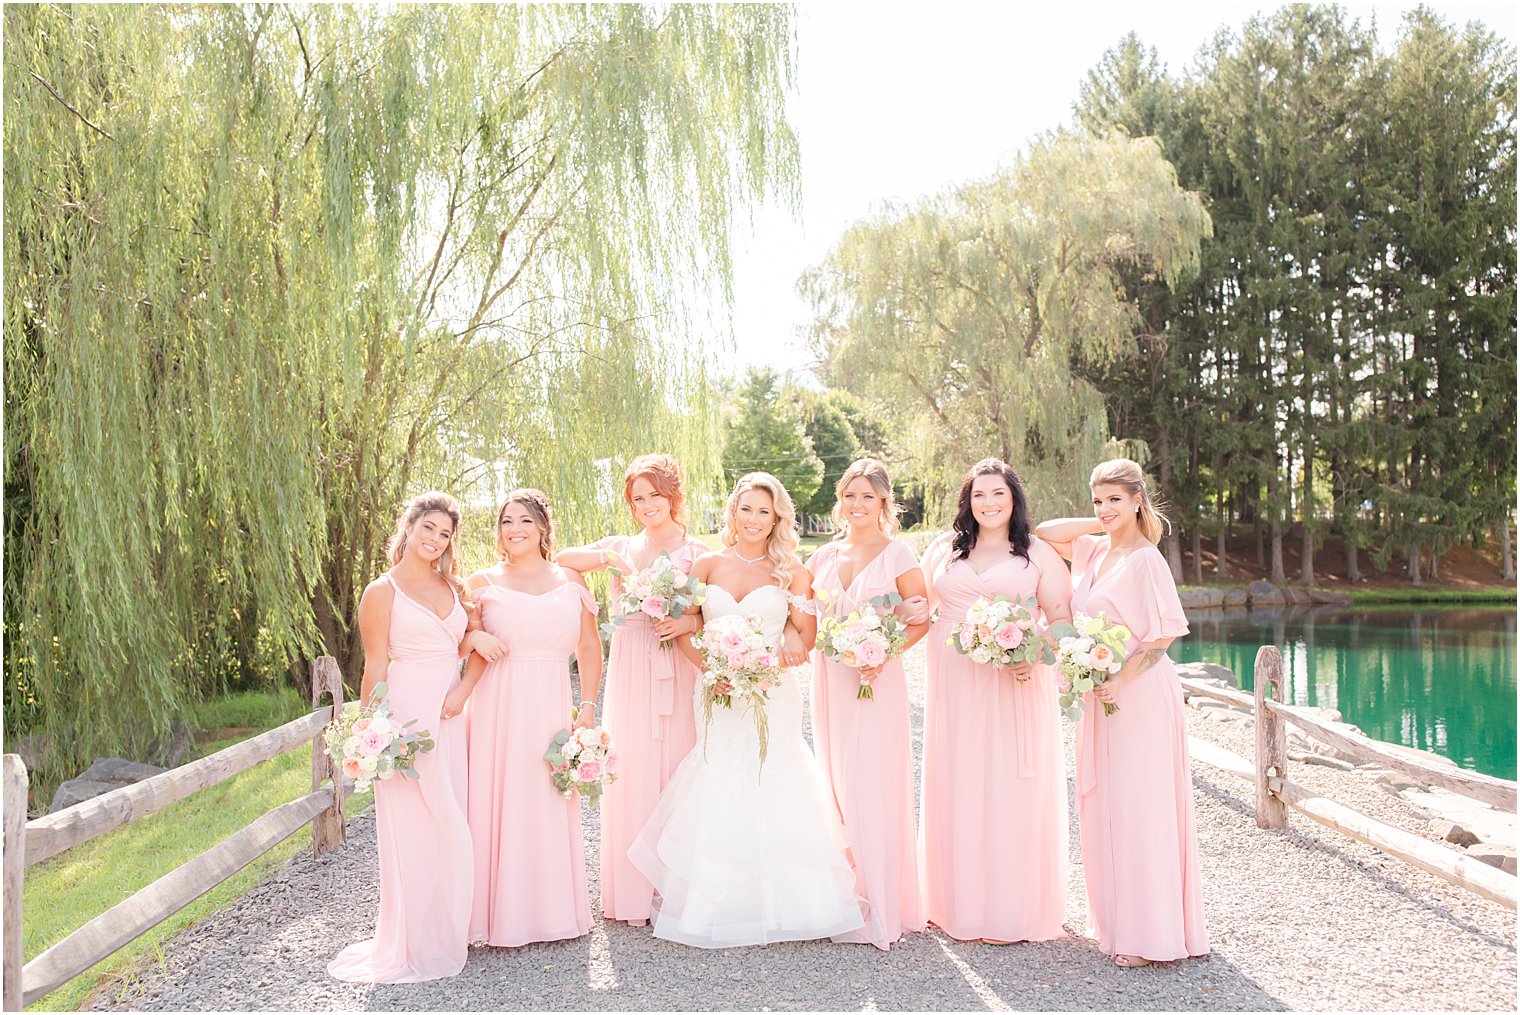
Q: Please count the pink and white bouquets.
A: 7